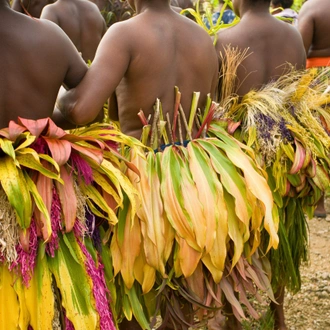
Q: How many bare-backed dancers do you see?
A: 5